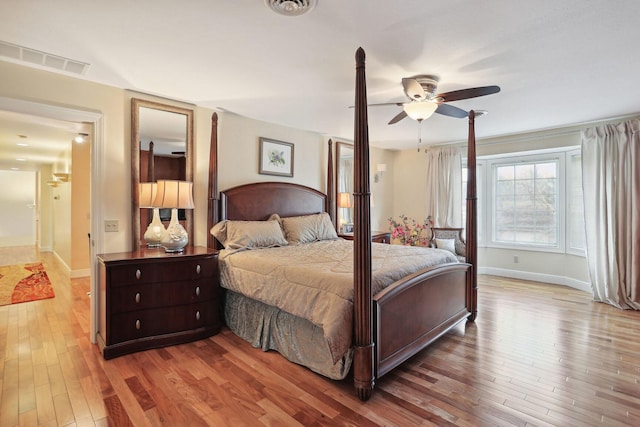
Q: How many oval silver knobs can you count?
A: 6